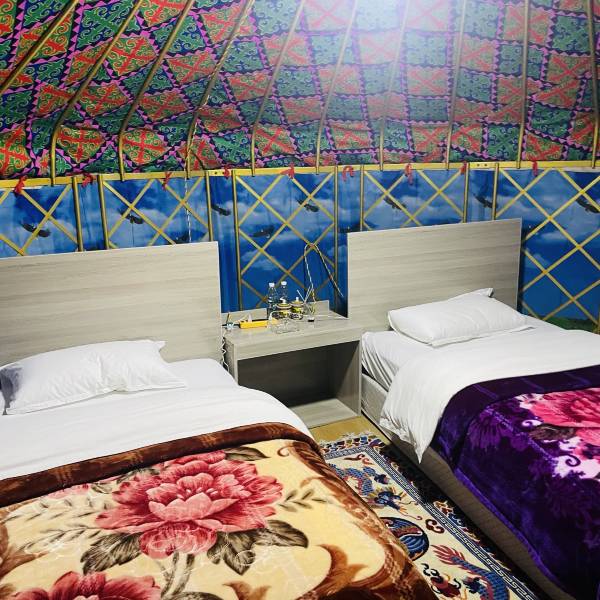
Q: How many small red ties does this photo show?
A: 9